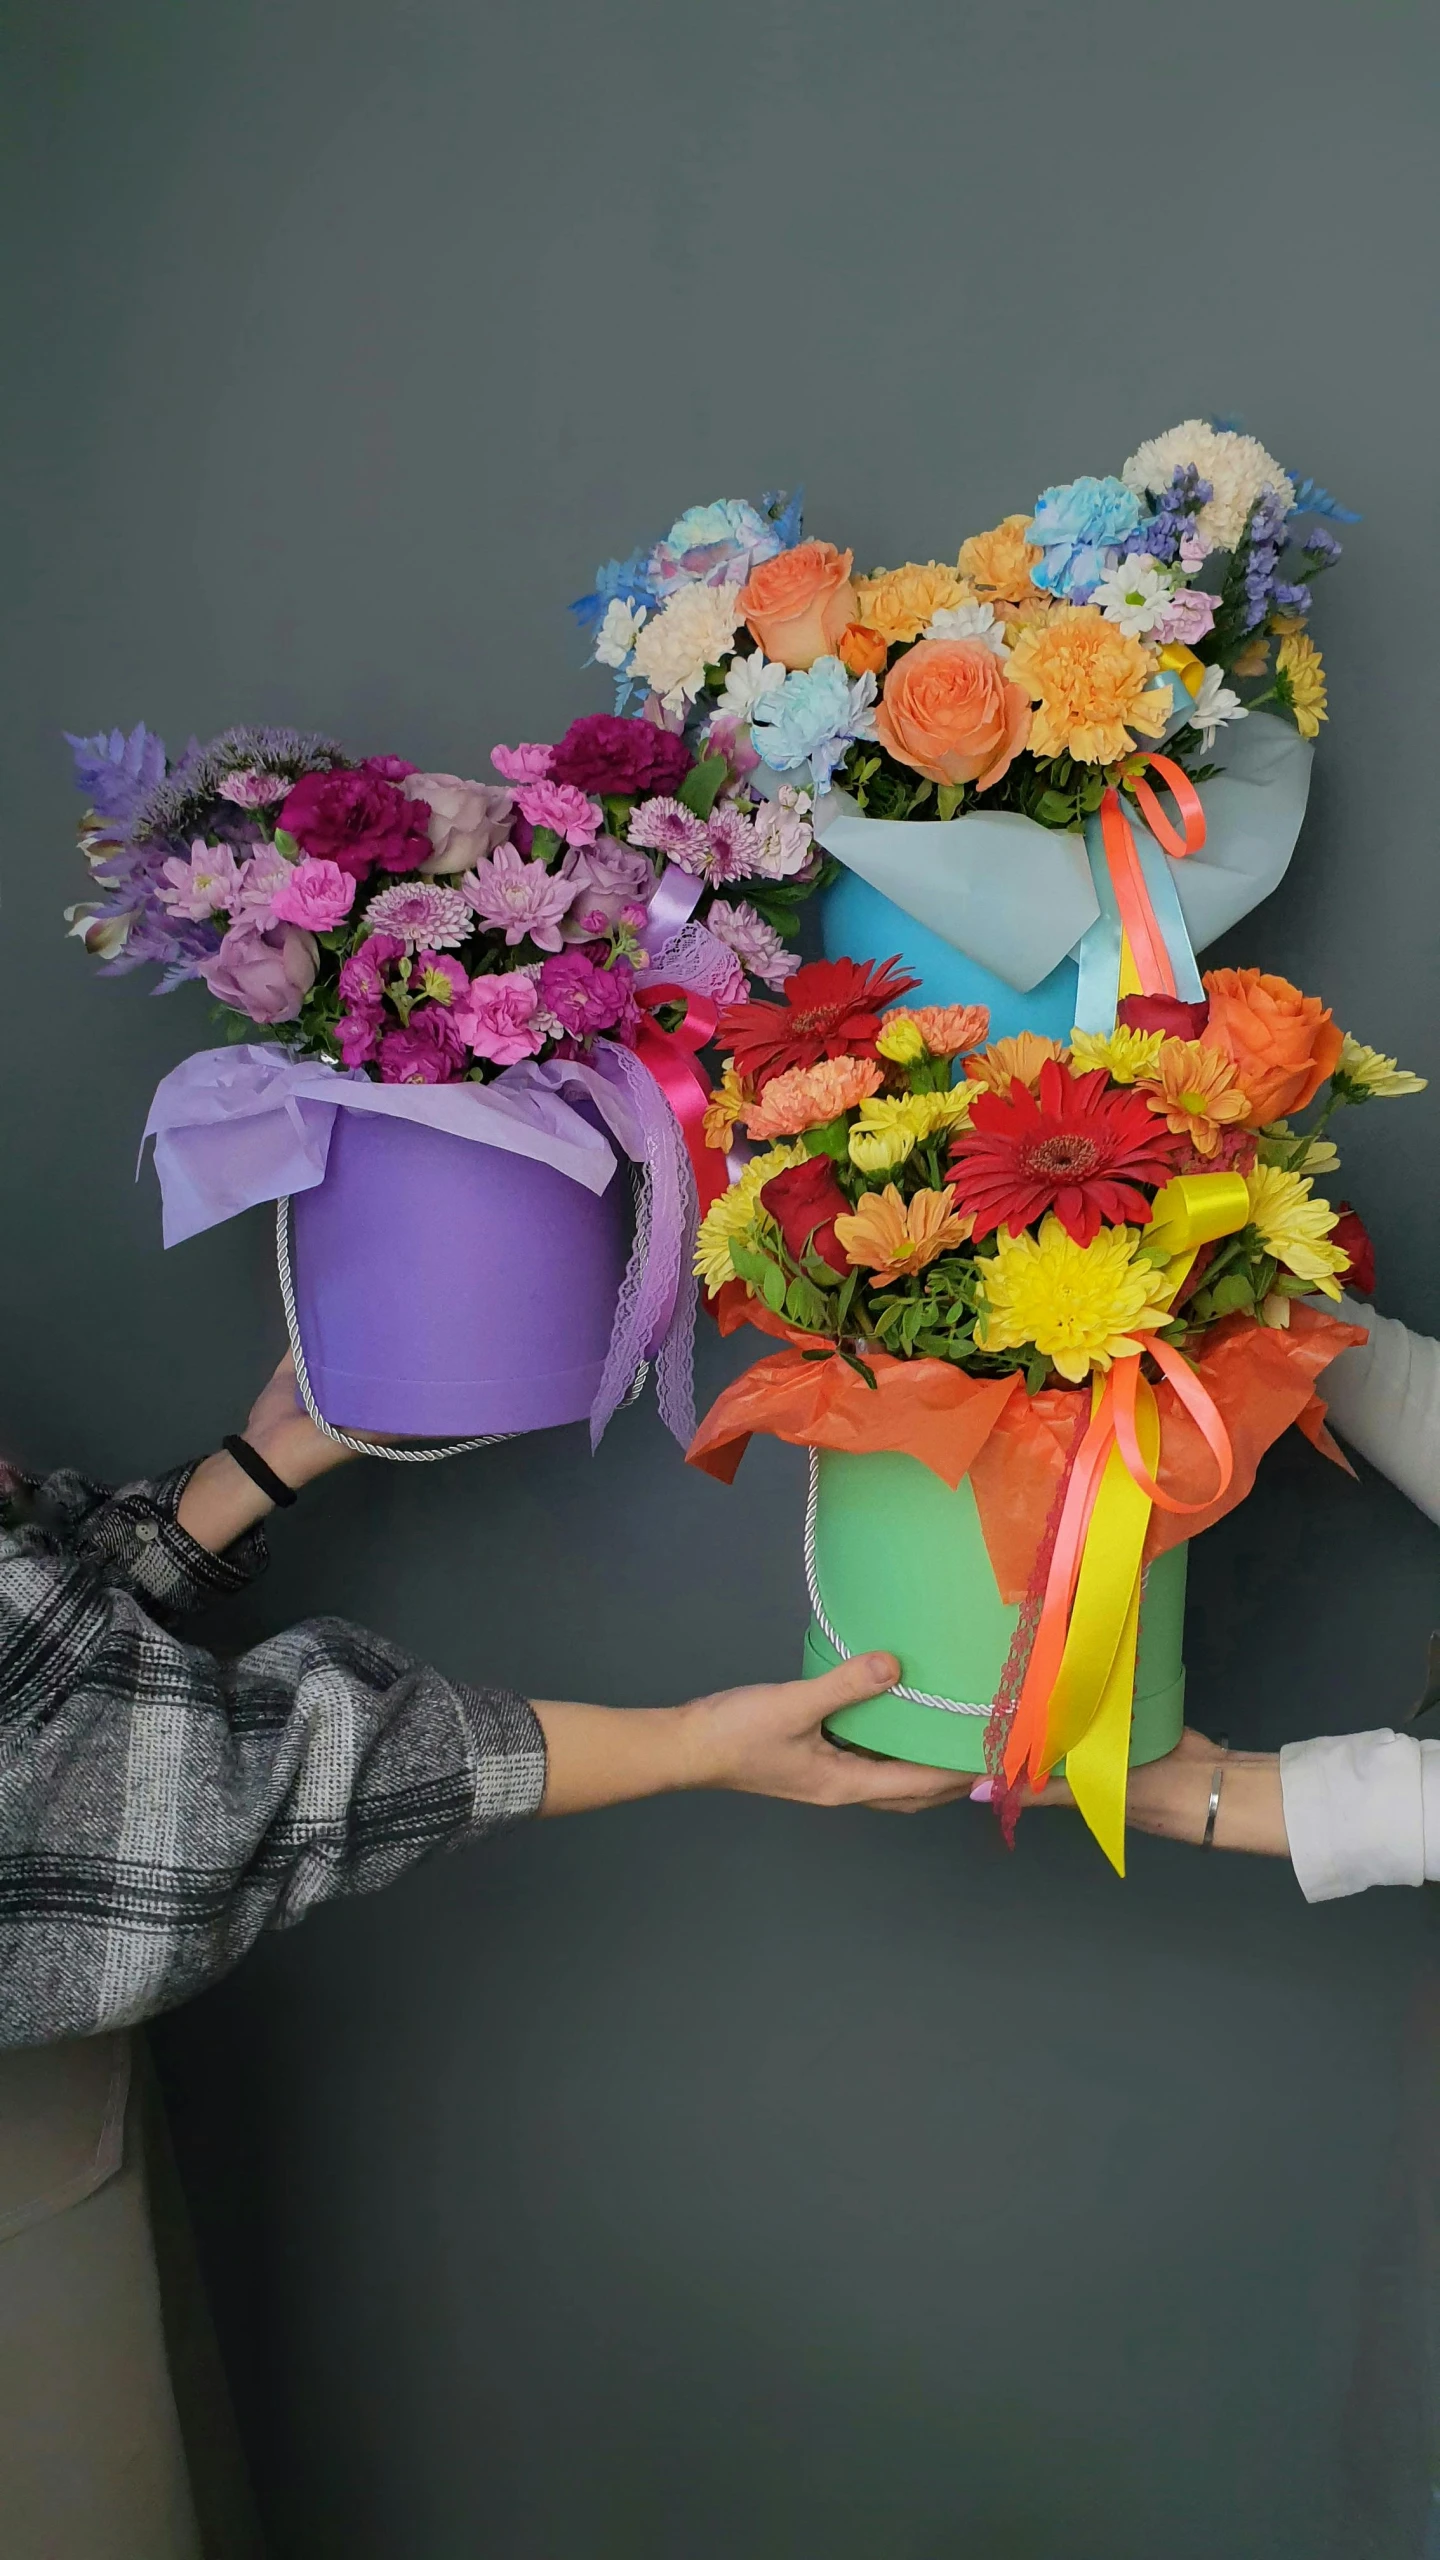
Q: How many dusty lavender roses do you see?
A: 3